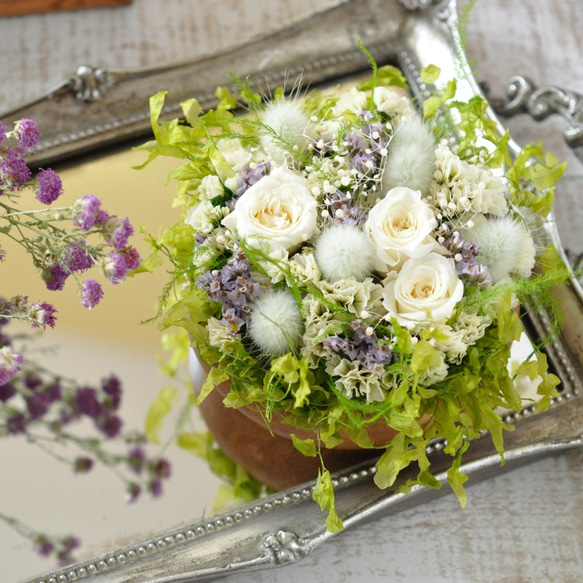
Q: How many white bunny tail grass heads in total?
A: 5